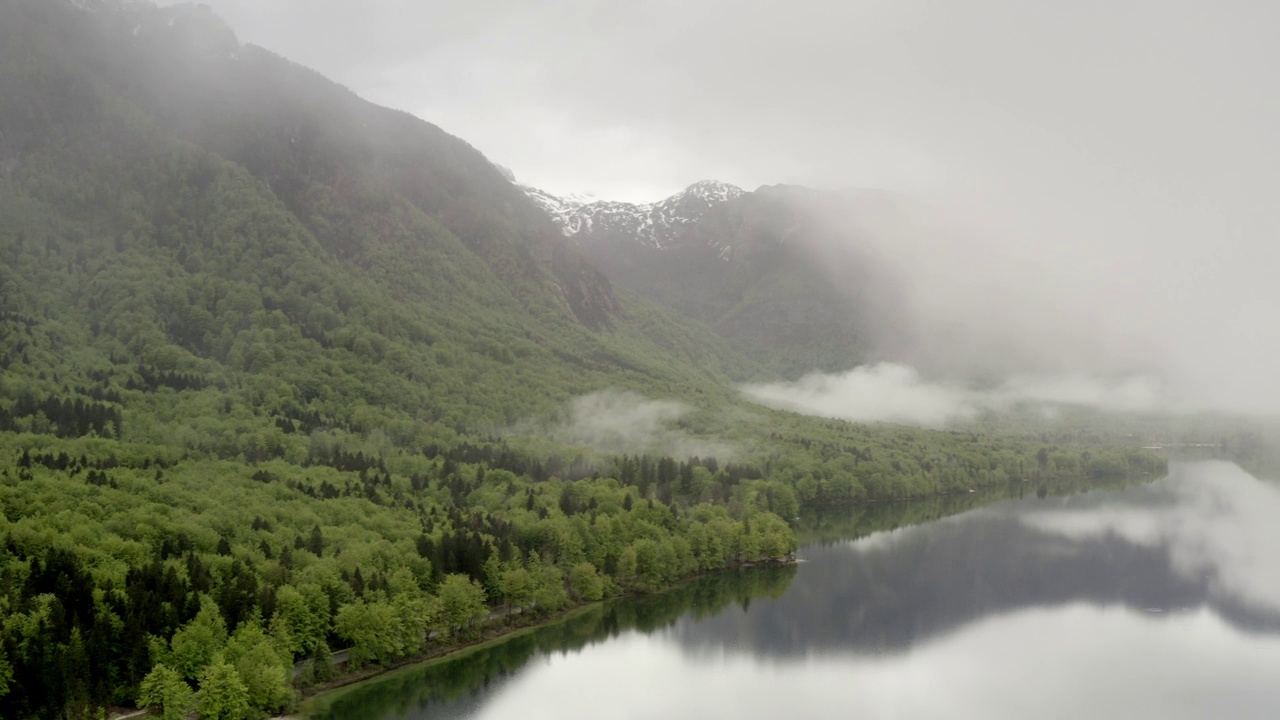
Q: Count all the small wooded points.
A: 2